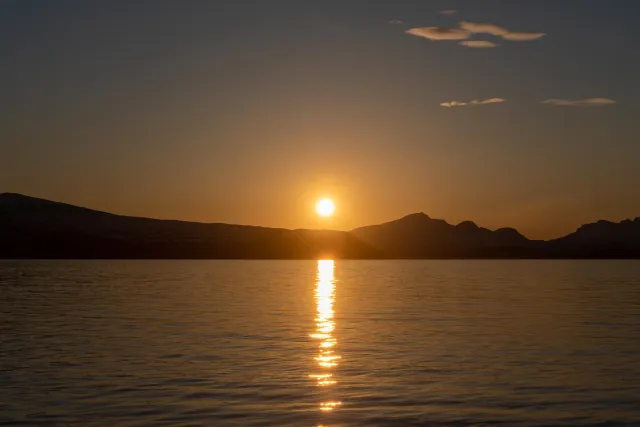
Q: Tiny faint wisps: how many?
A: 2